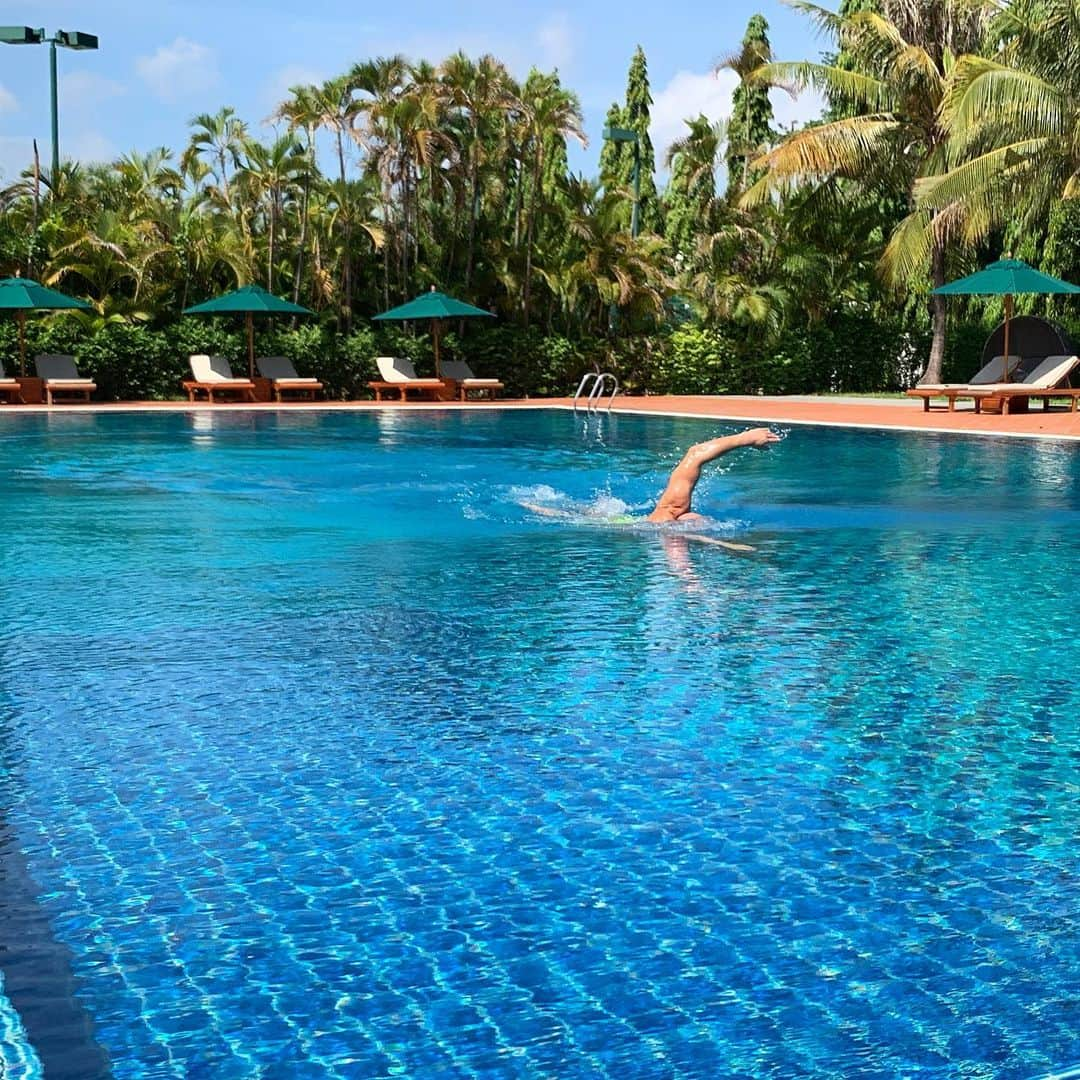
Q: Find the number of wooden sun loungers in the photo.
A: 8